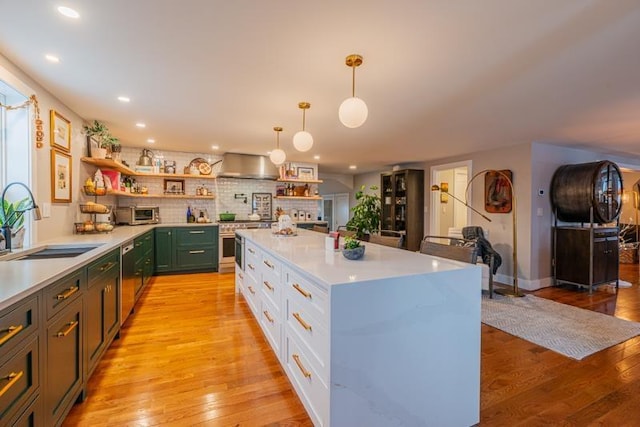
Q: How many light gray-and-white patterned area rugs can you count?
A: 1